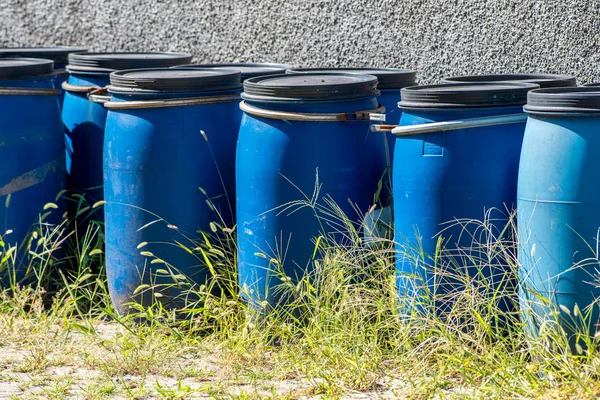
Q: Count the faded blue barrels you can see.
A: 1